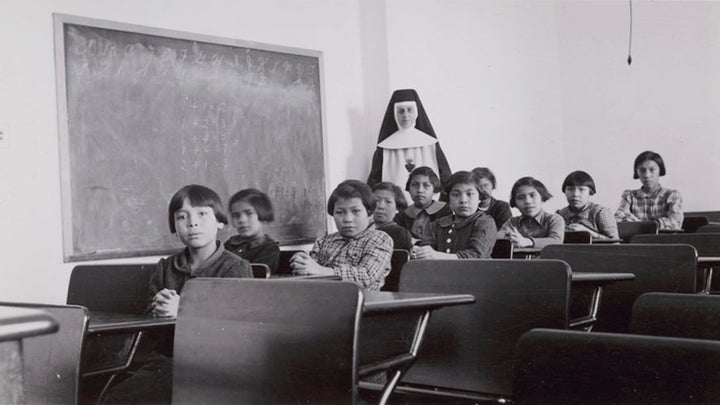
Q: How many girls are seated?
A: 10